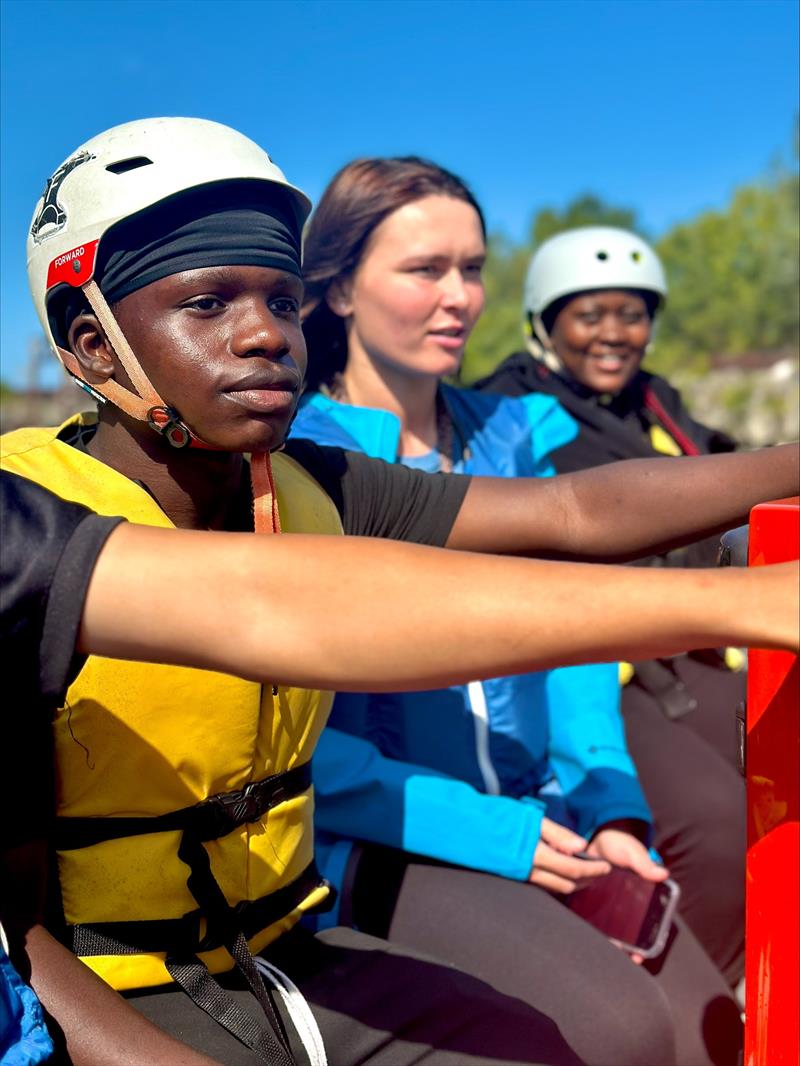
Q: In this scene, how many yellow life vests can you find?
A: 2